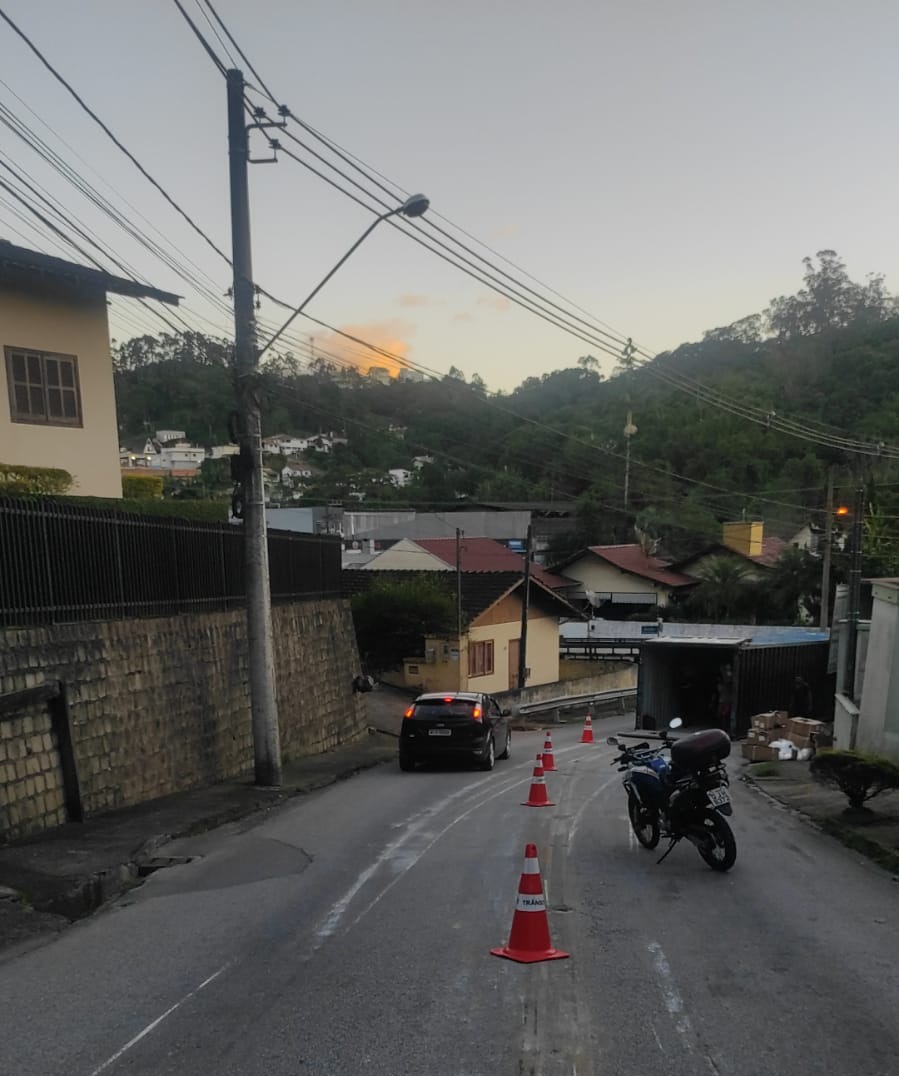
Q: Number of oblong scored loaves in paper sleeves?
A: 0